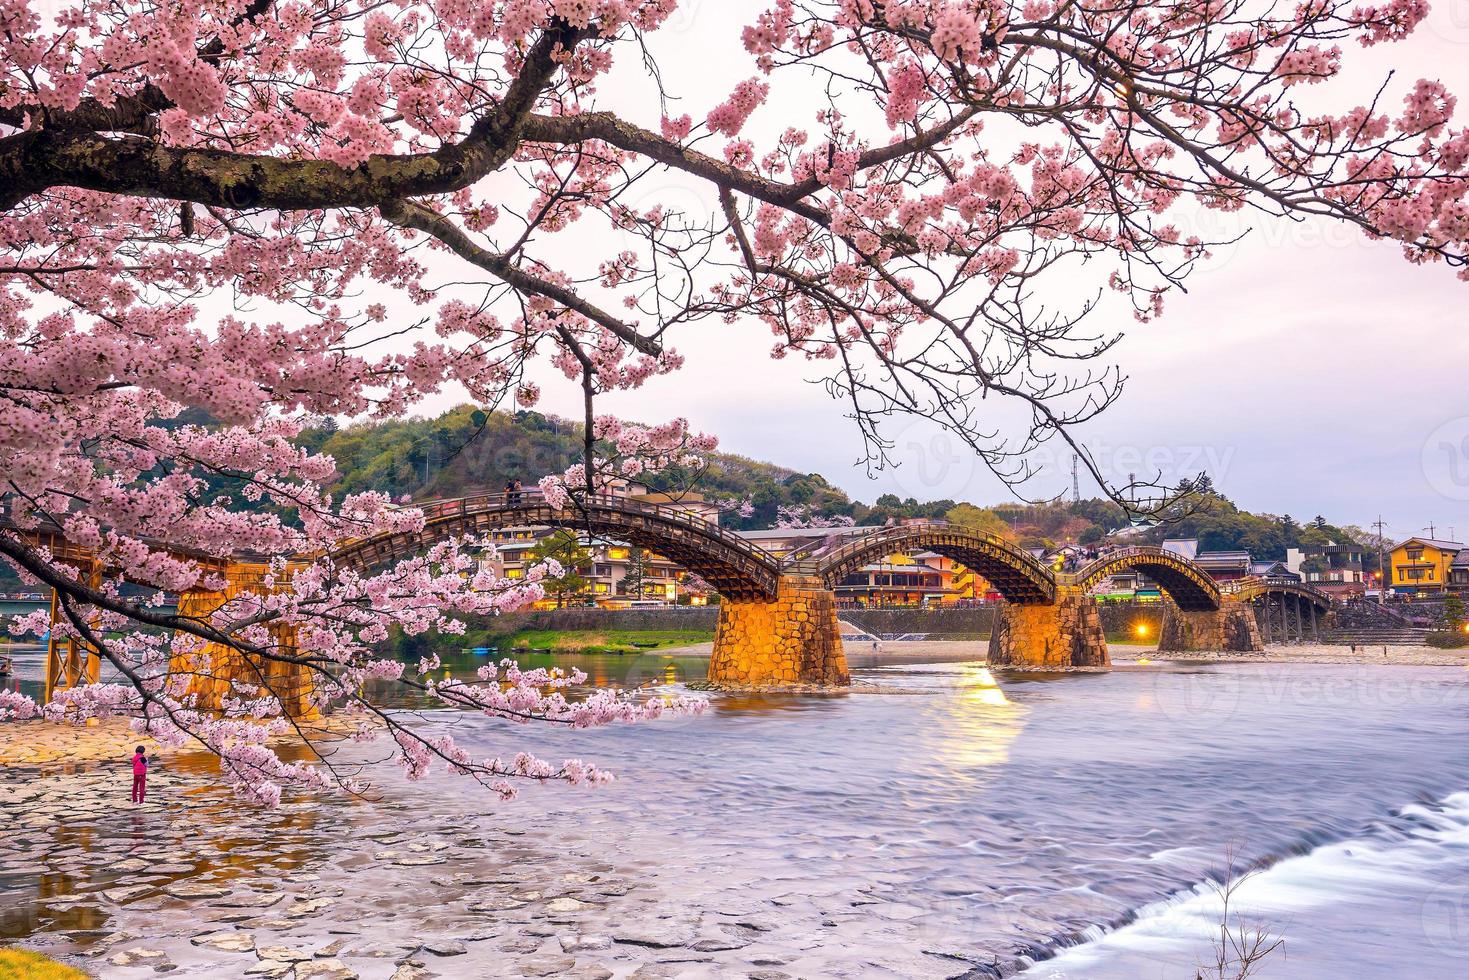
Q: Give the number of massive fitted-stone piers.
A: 4